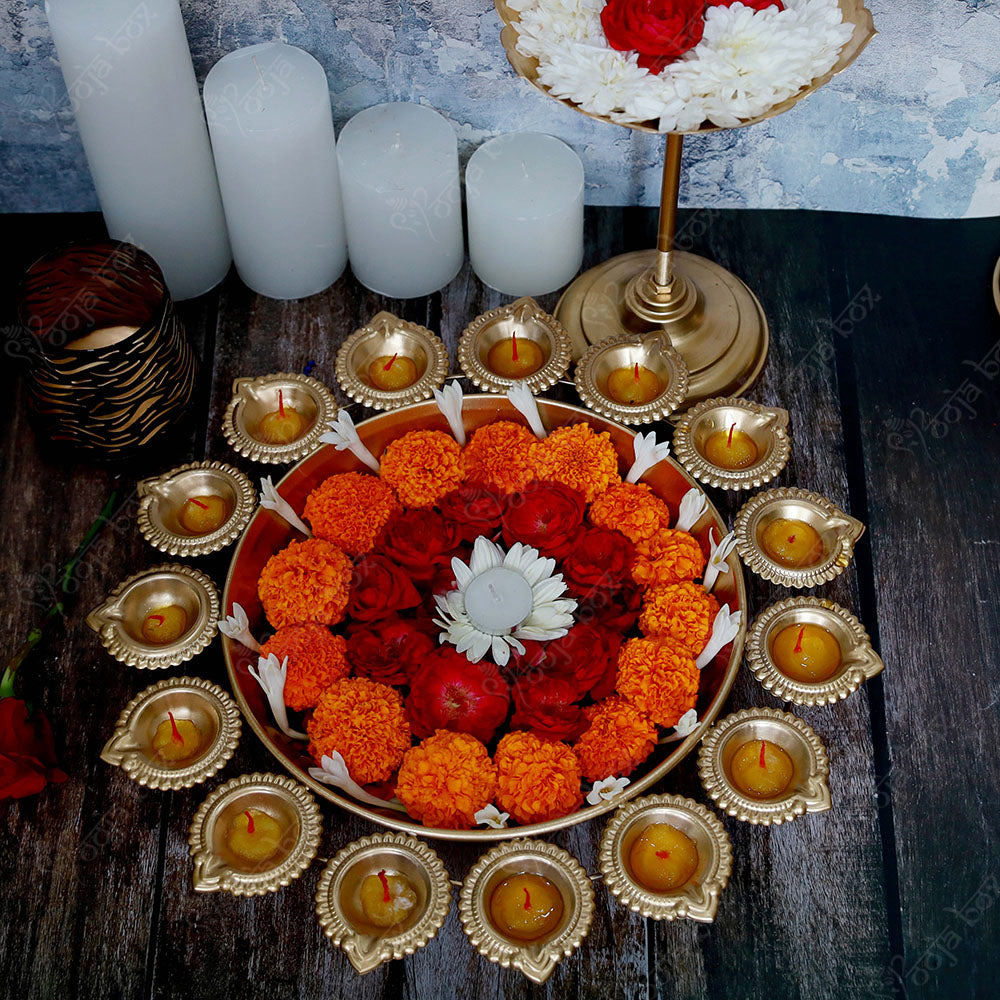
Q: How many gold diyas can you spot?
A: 15